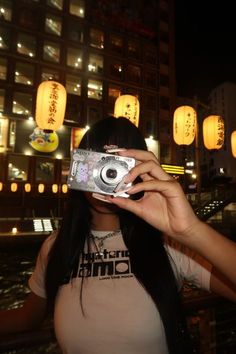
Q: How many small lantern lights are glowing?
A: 6